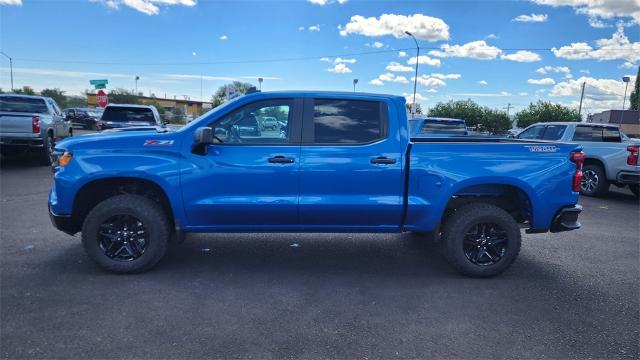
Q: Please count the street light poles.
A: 6